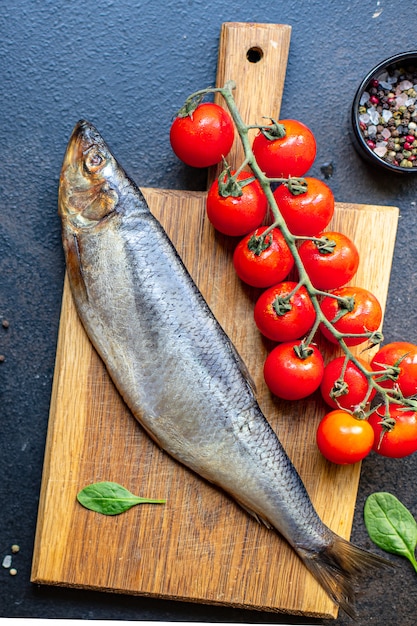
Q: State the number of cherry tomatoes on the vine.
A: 13